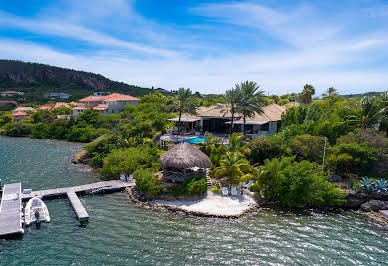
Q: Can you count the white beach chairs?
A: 6